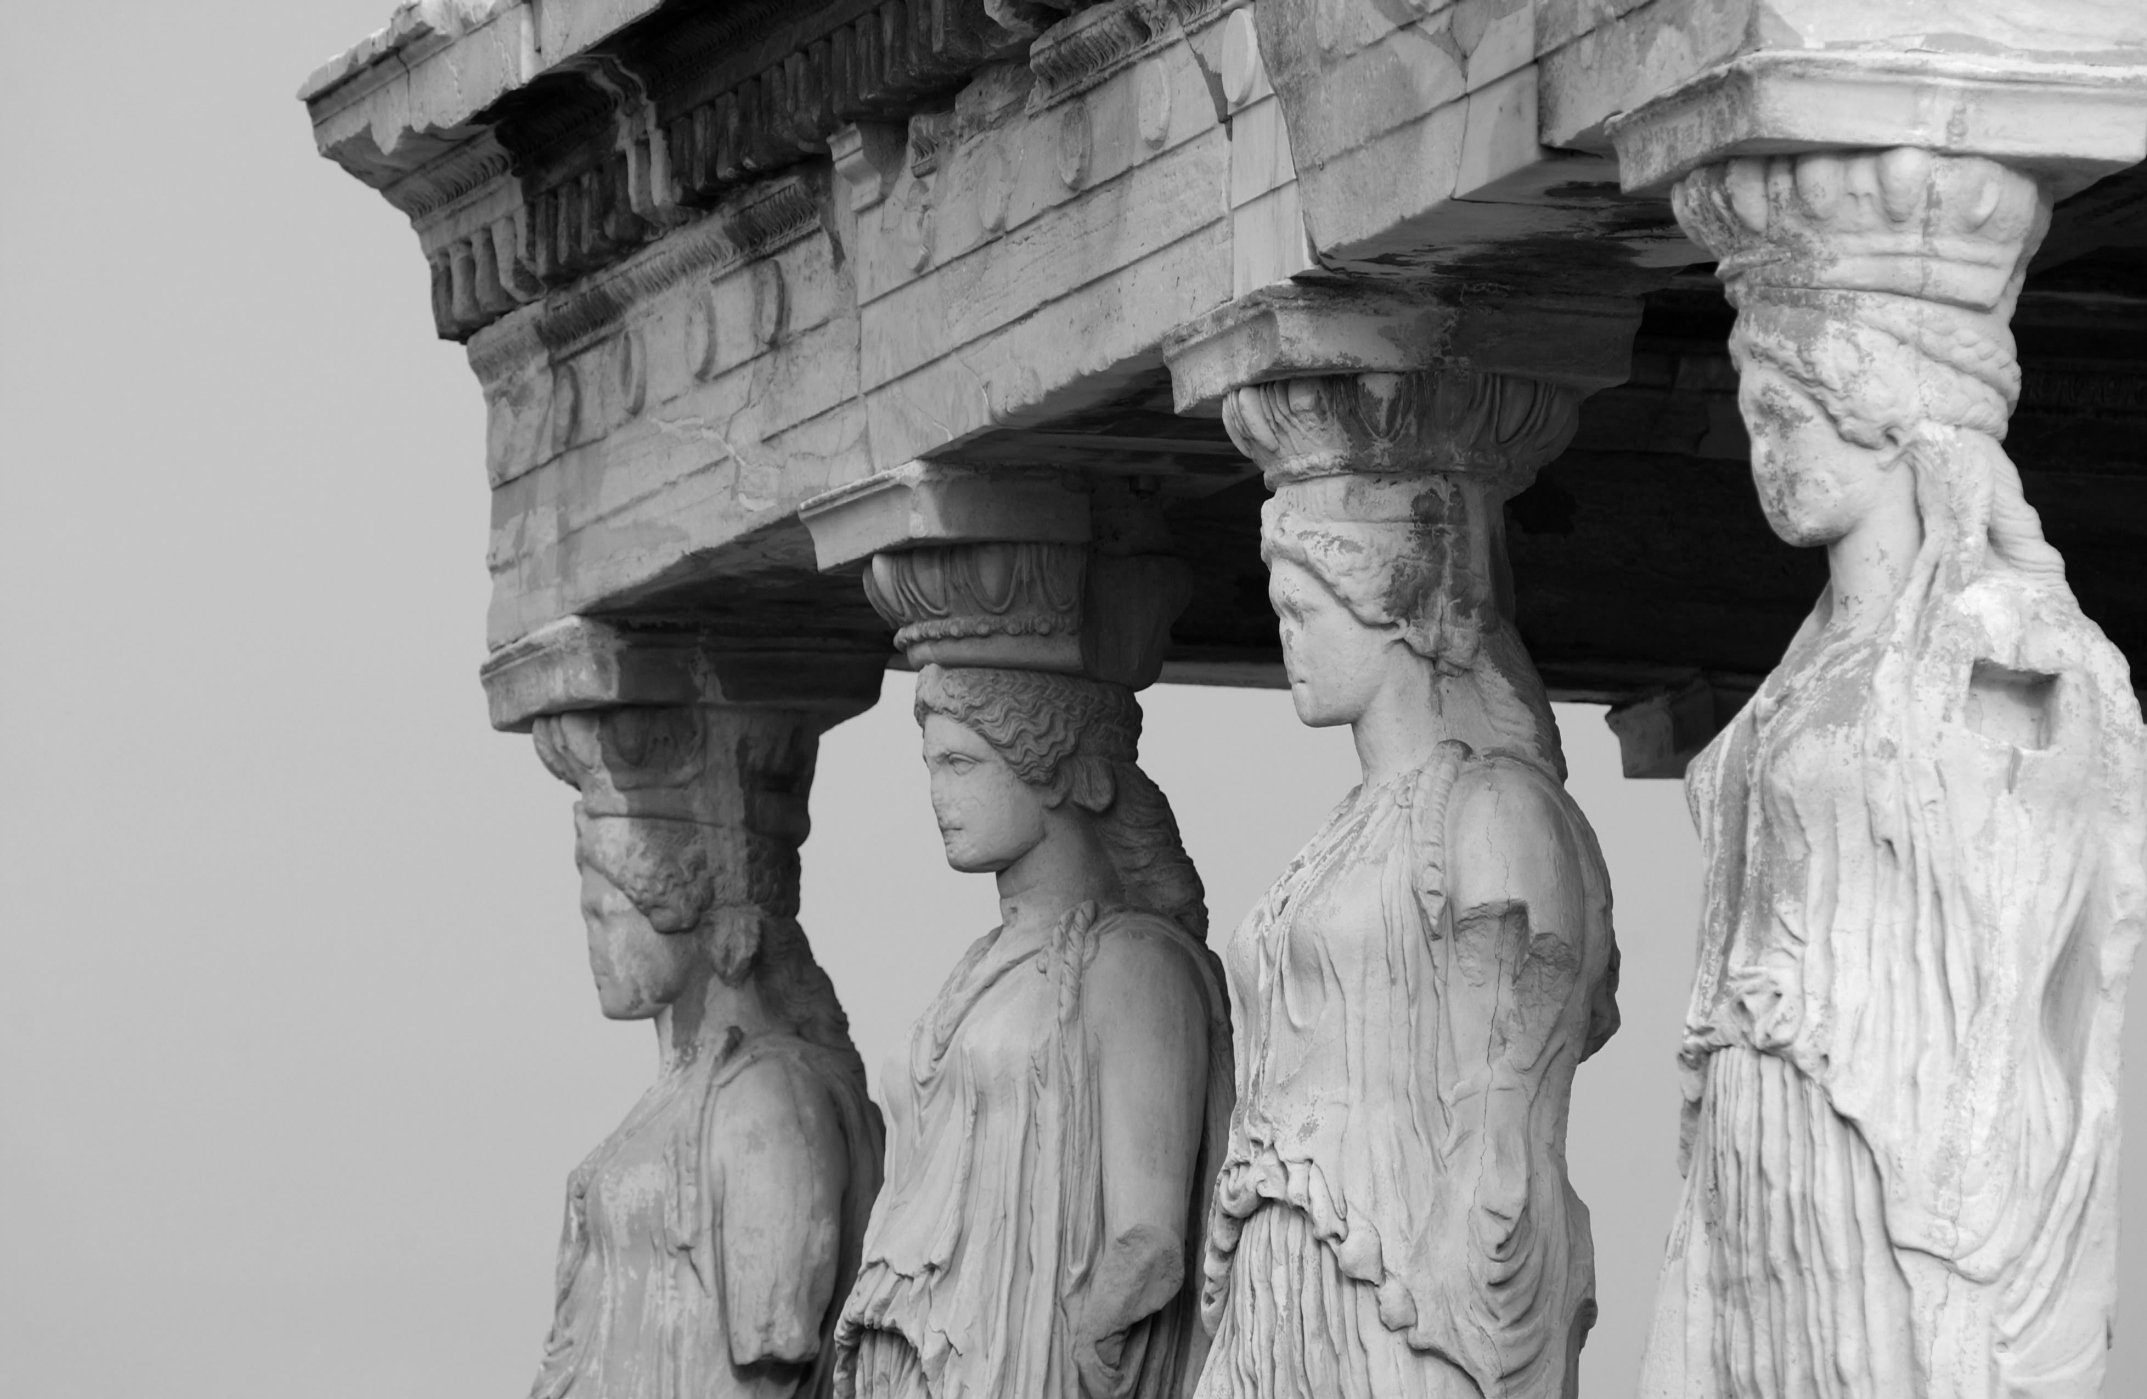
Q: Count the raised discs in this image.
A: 9